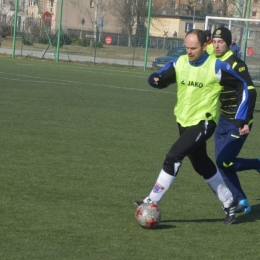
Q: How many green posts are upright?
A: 4